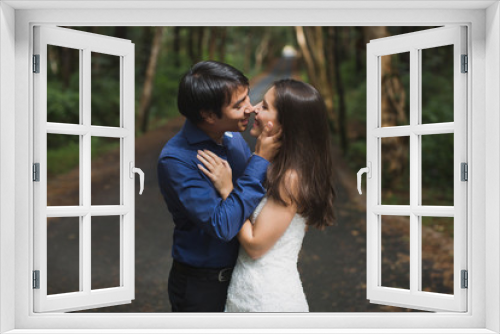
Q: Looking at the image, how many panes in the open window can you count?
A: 12